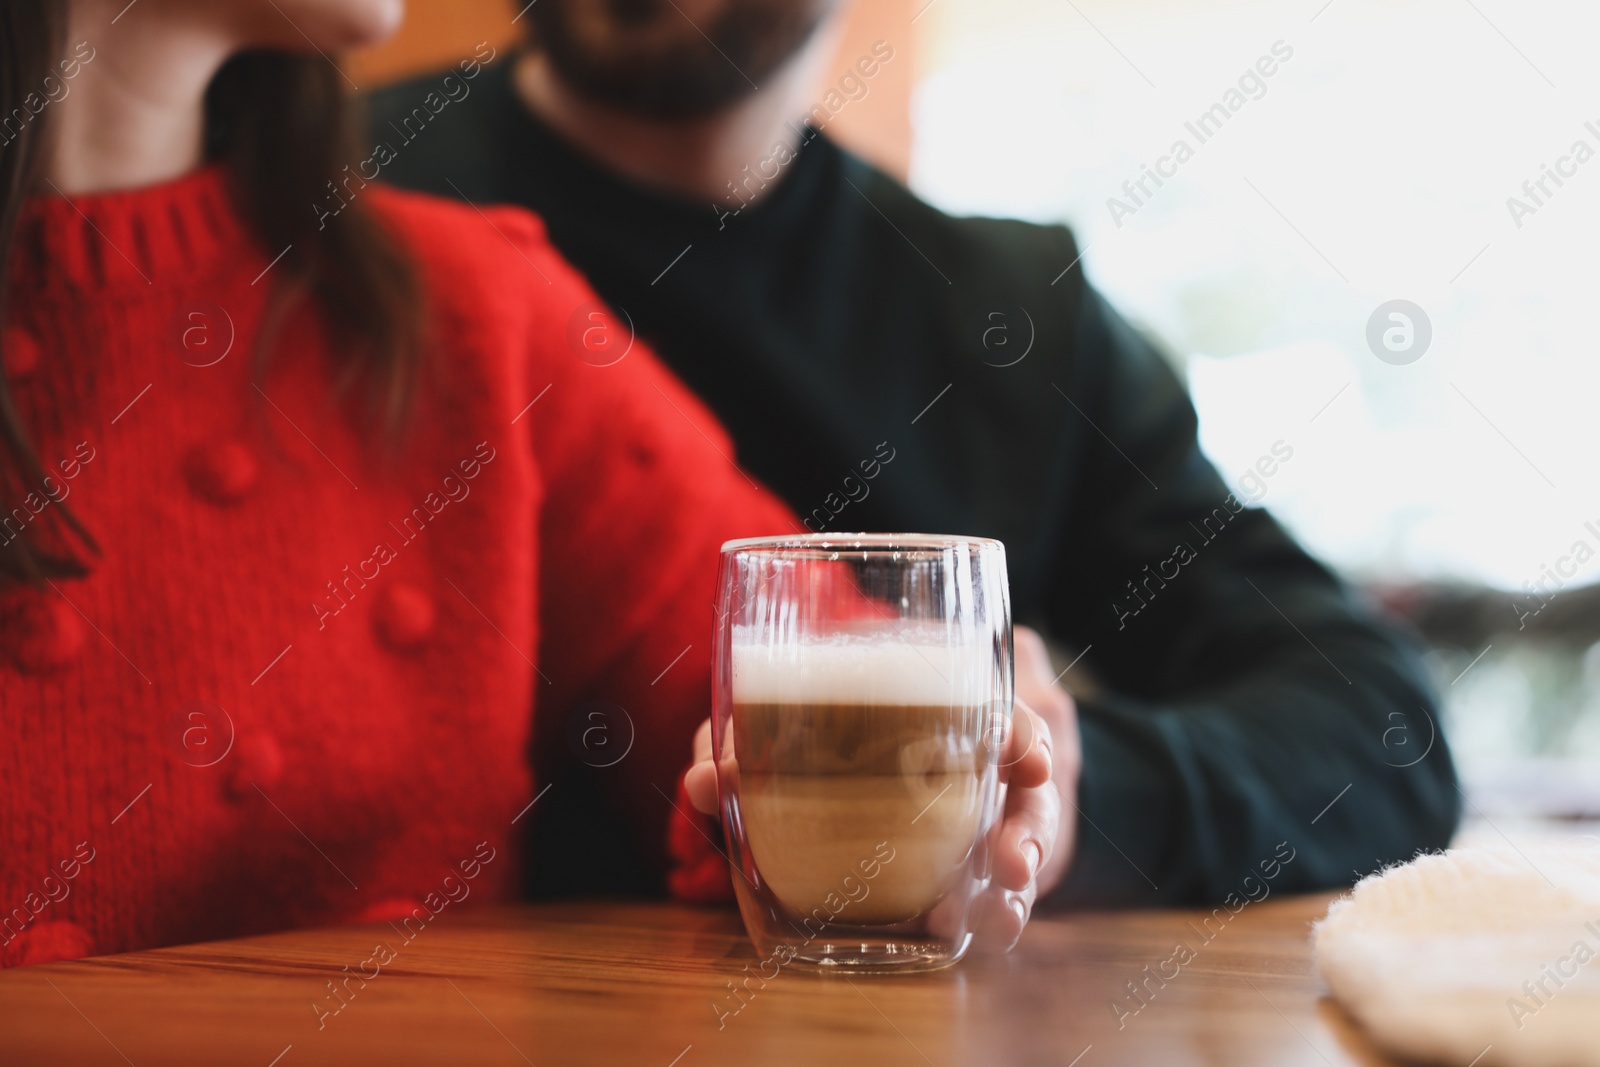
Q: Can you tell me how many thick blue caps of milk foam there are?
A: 0